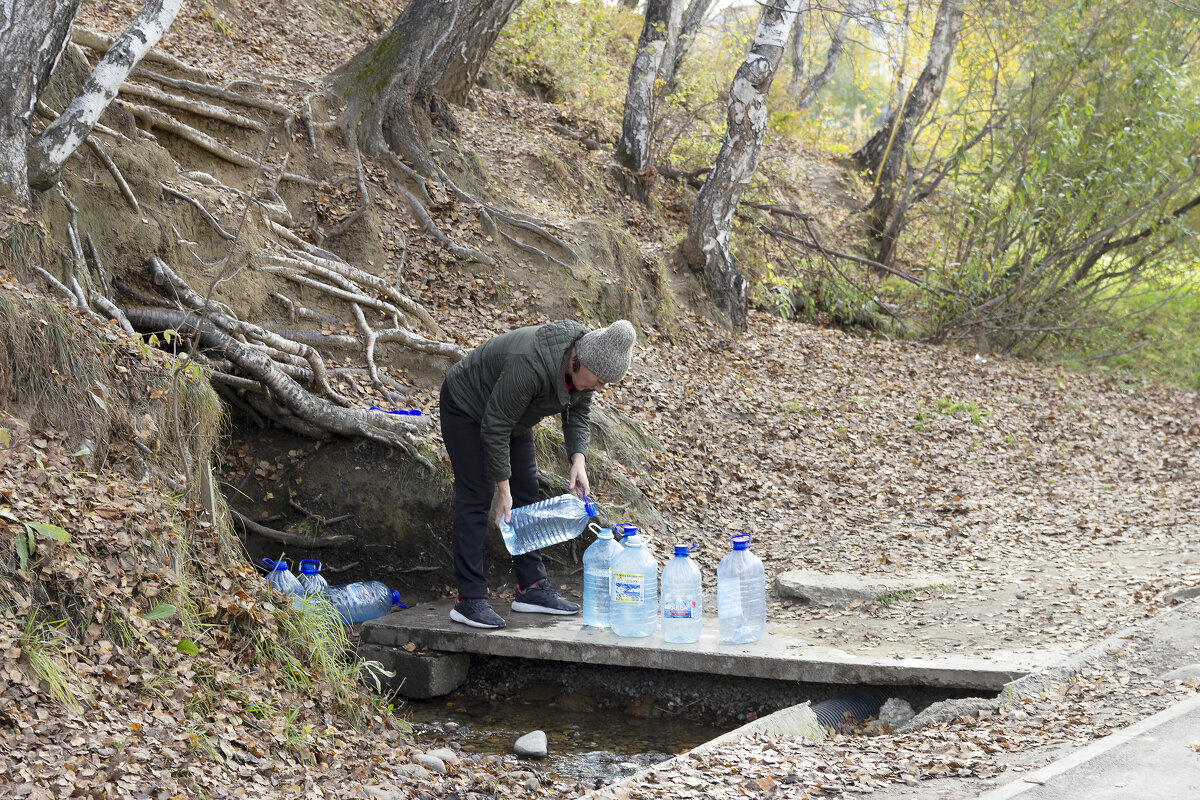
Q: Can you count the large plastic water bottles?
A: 9